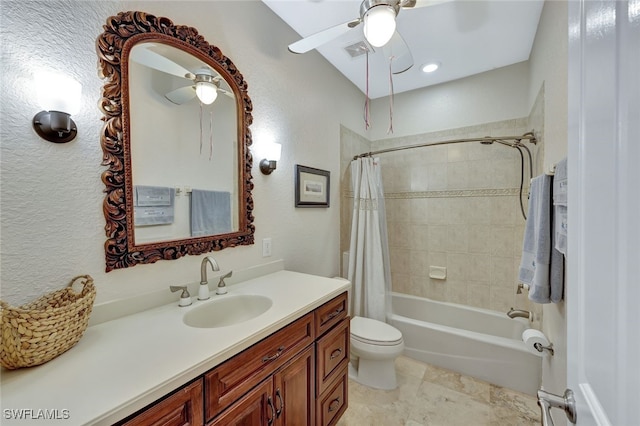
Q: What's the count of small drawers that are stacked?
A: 3